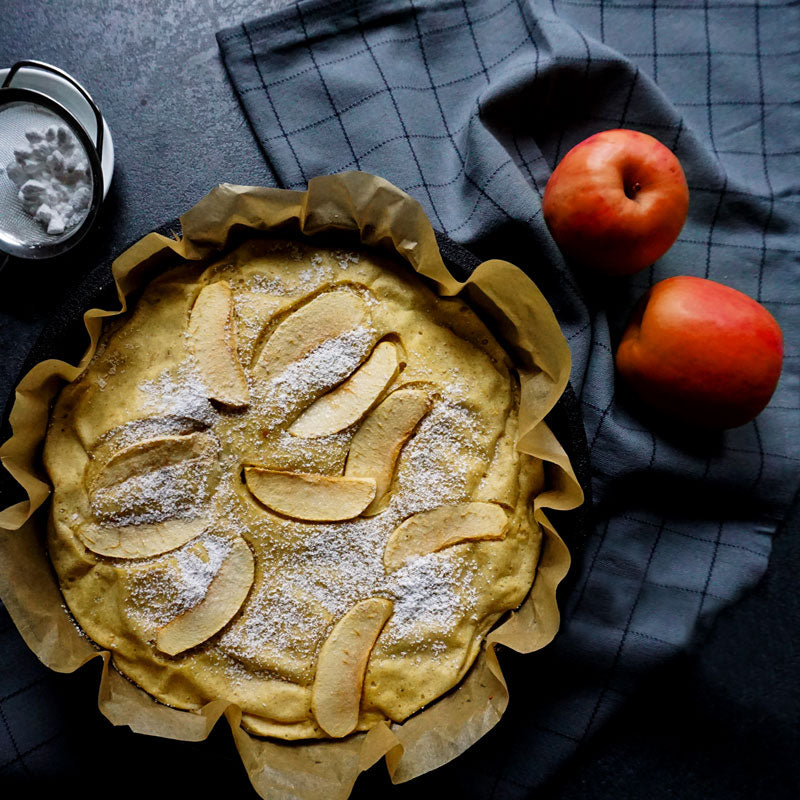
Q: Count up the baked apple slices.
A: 10